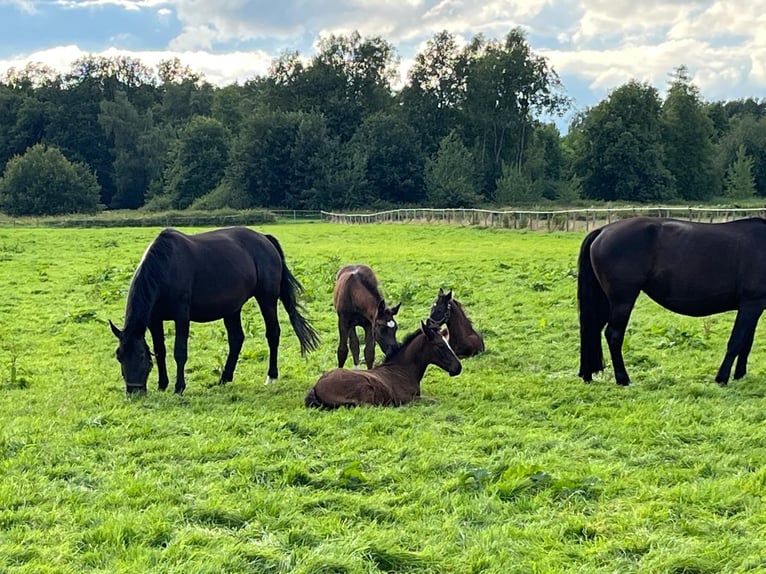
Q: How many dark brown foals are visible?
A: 3